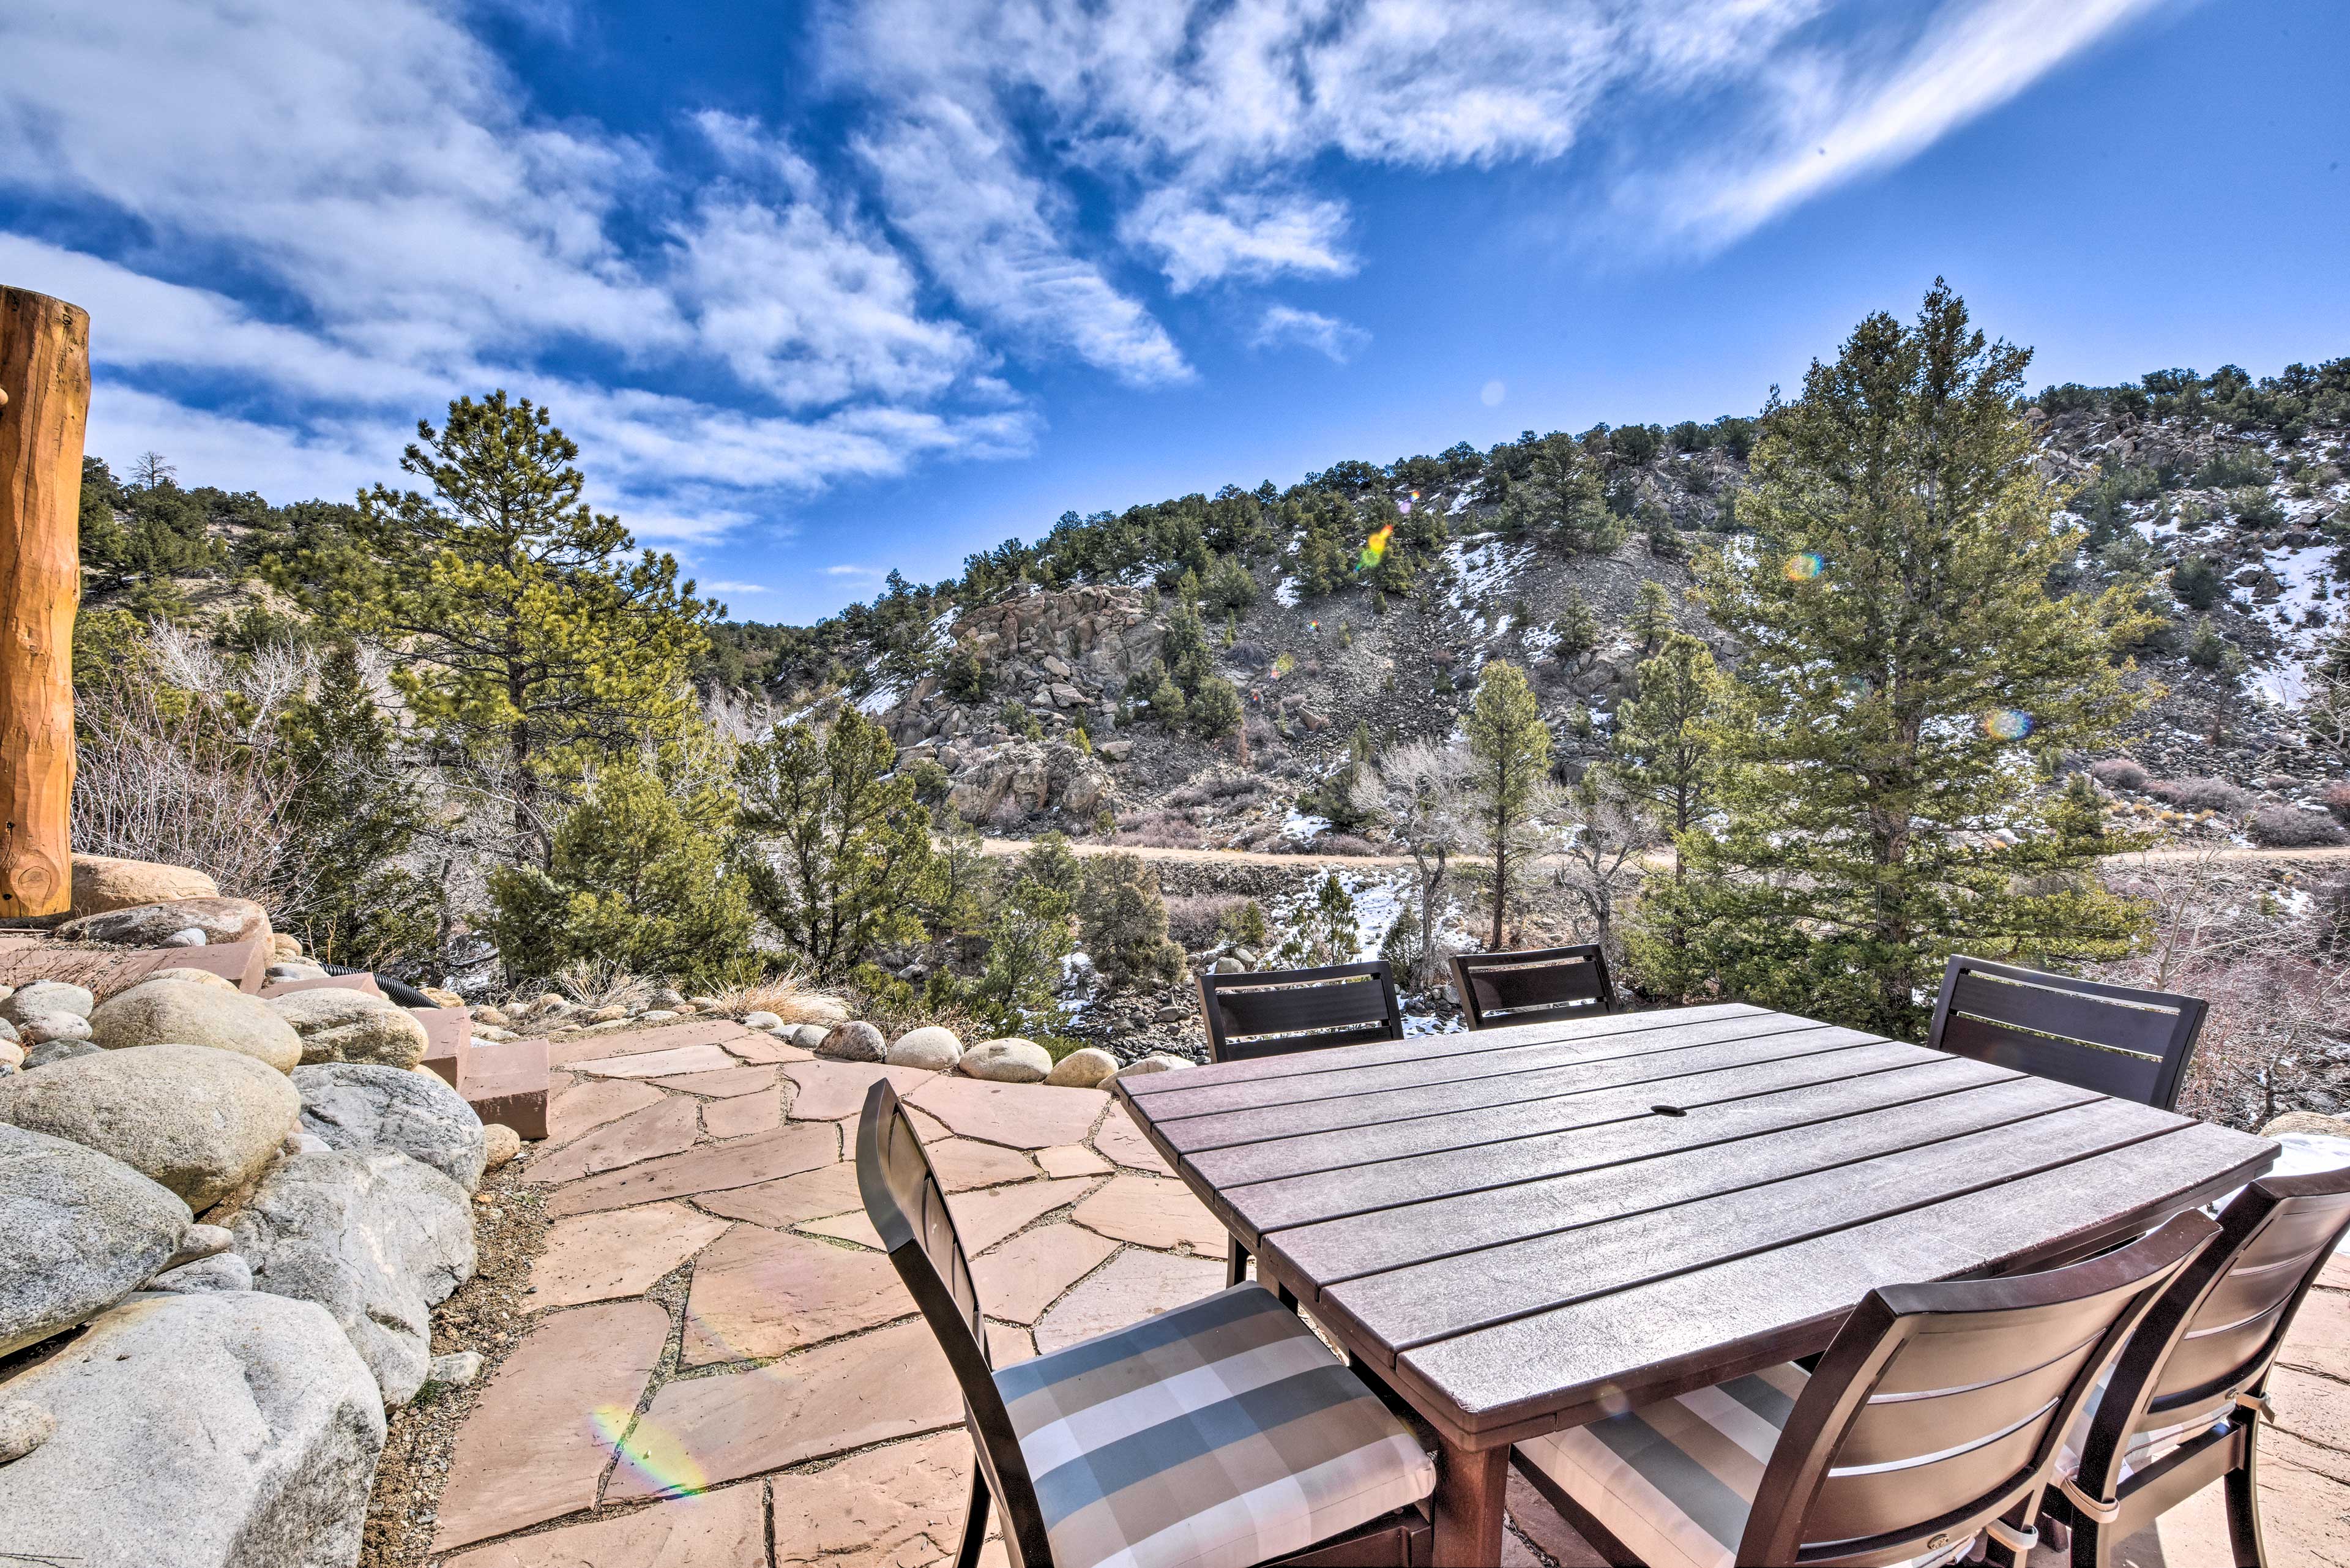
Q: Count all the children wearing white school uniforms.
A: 0